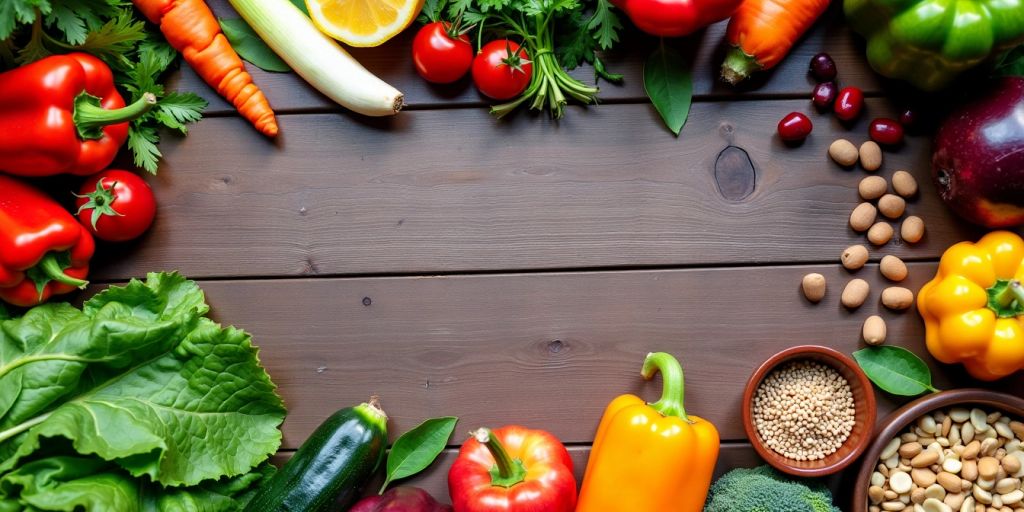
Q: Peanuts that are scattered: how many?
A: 14